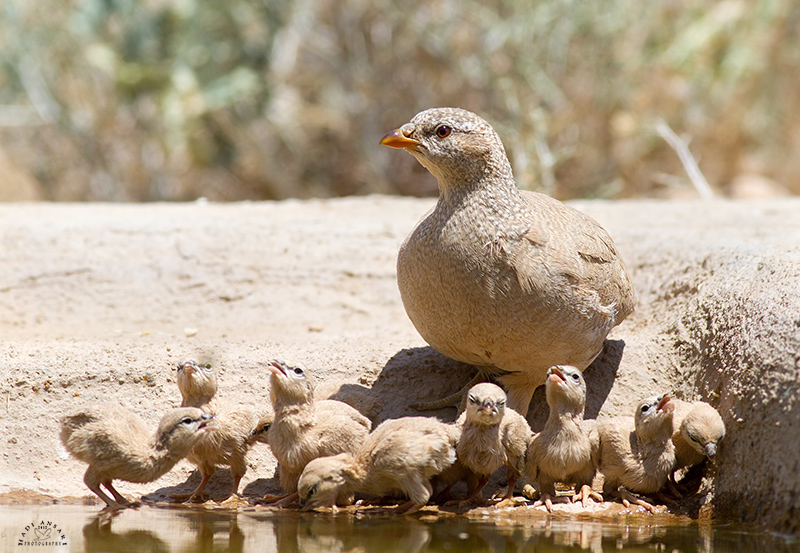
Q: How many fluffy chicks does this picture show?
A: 9